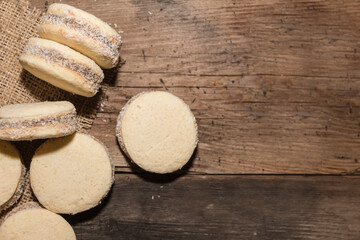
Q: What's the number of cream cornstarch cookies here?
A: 7